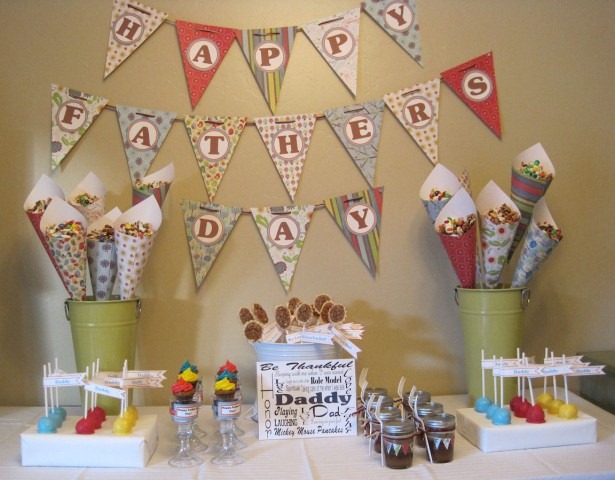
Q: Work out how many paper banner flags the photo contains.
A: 15